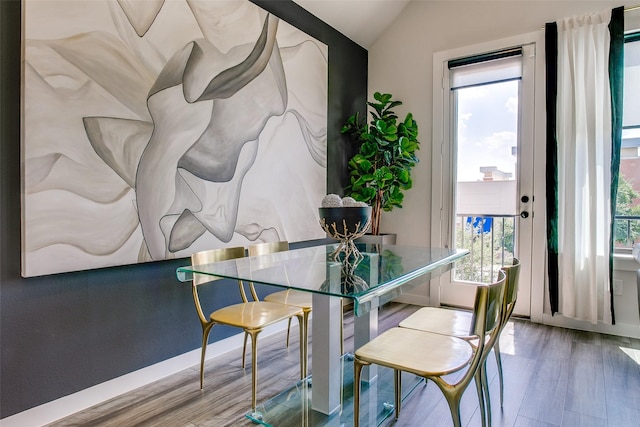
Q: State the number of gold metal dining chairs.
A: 4